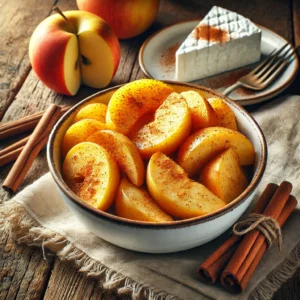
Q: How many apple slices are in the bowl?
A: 12